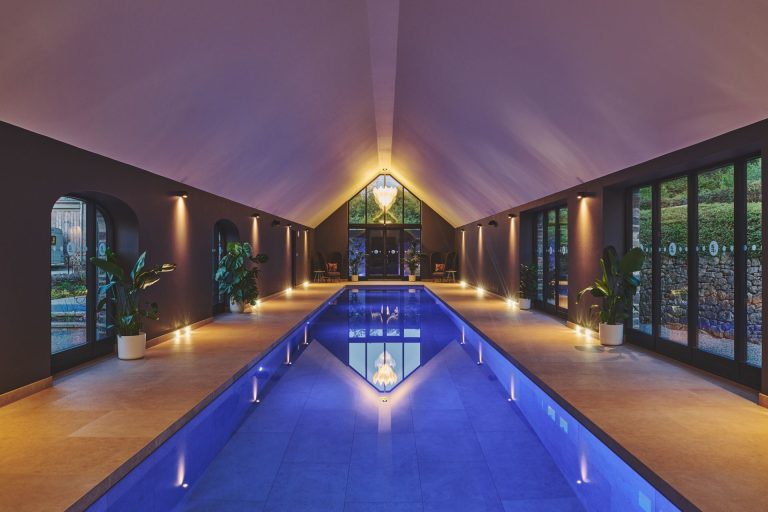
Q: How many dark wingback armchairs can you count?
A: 4